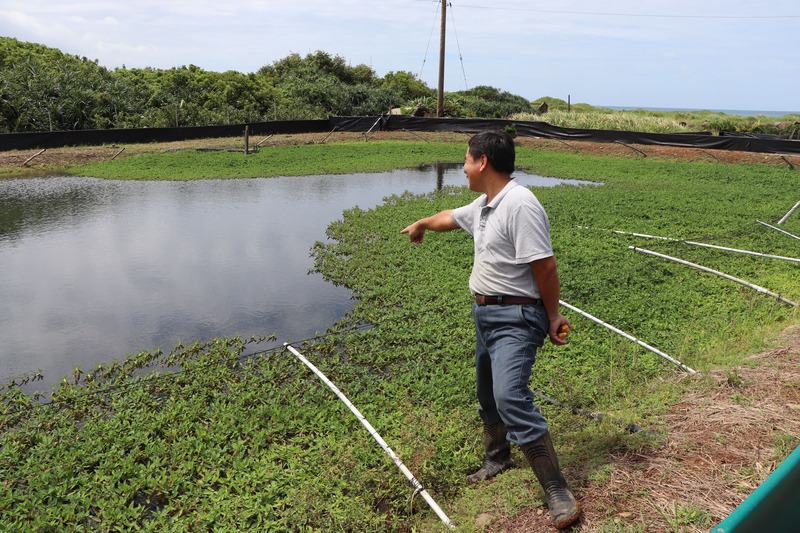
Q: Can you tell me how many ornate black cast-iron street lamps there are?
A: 0